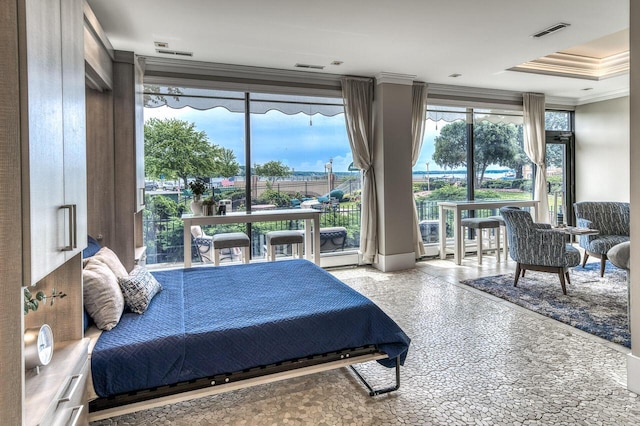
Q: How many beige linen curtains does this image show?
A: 3